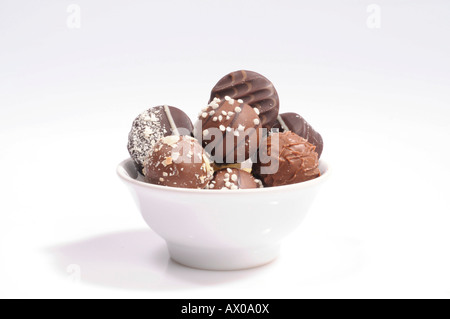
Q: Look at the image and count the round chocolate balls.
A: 7